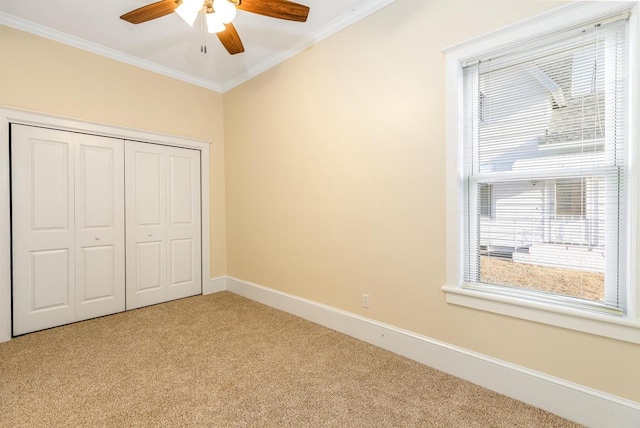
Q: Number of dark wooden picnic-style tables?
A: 0